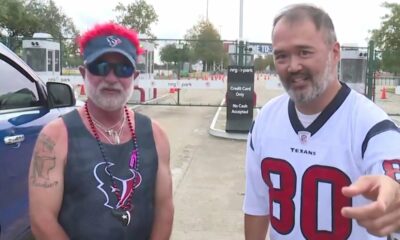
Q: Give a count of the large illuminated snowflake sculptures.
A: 0